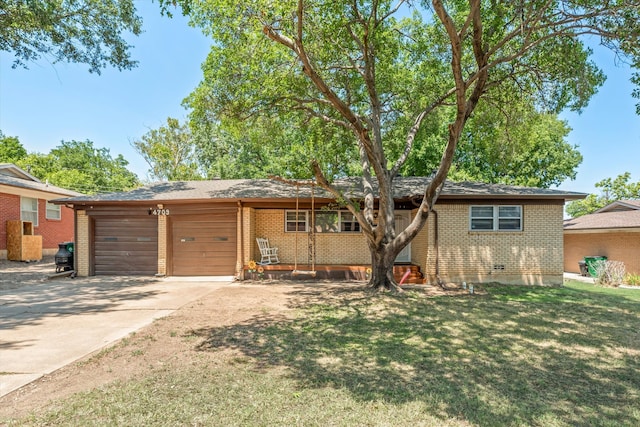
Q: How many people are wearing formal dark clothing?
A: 0